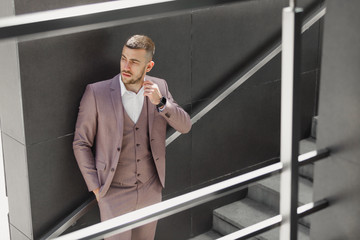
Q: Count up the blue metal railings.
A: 0